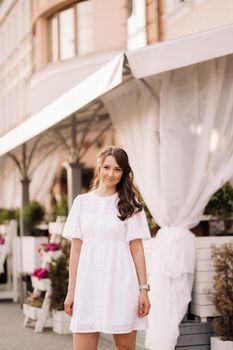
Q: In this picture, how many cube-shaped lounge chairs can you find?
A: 0